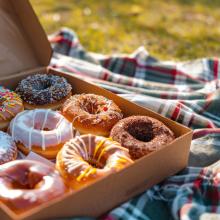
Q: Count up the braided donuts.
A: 0